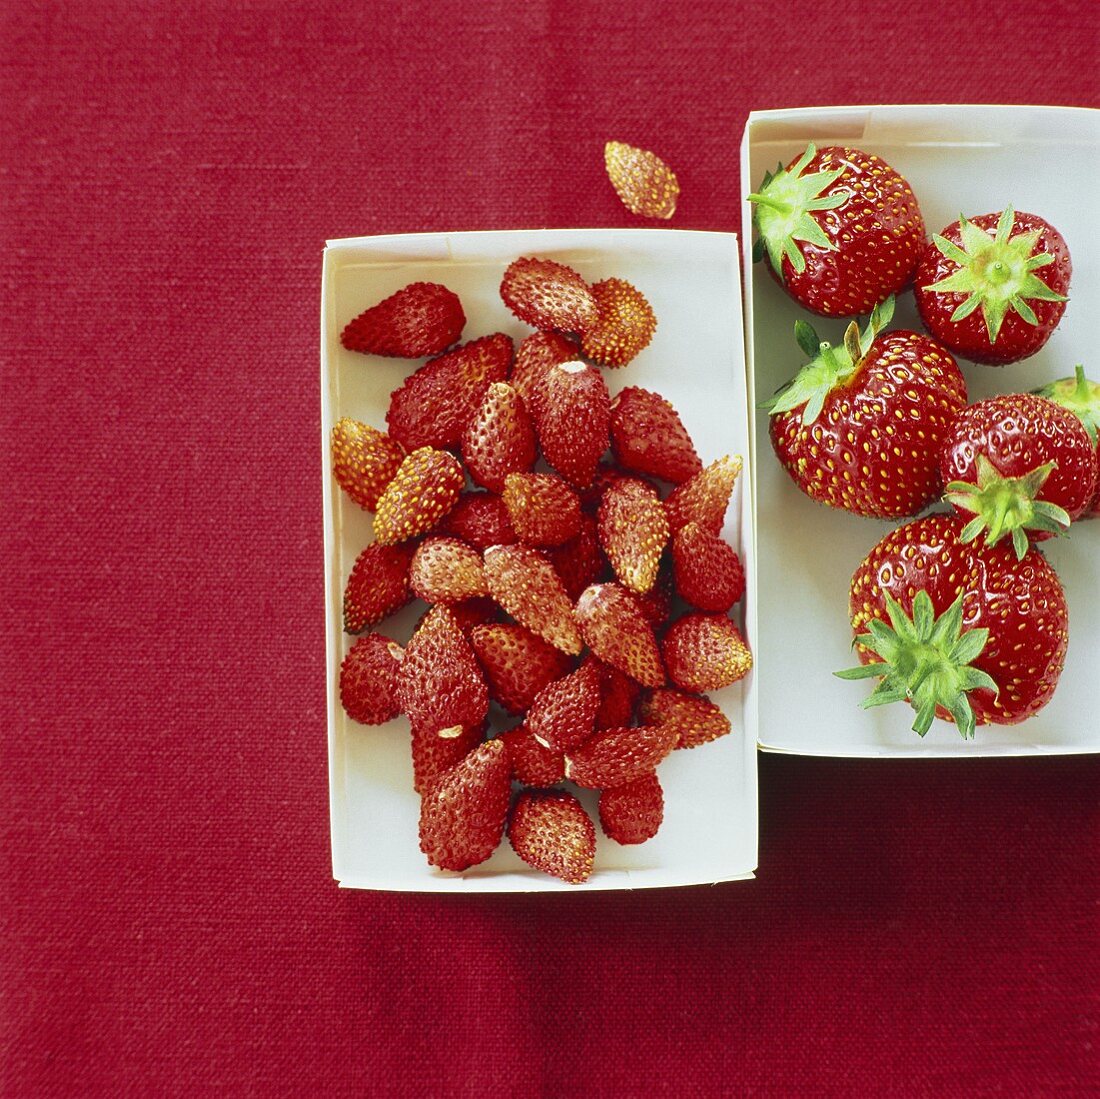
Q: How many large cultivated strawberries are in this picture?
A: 6